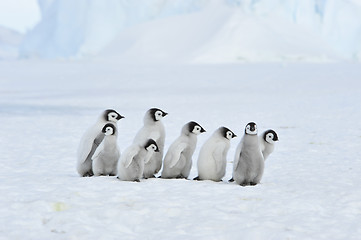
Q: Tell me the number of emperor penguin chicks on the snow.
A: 8